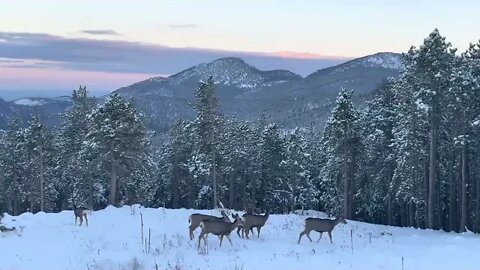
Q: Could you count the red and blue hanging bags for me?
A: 0